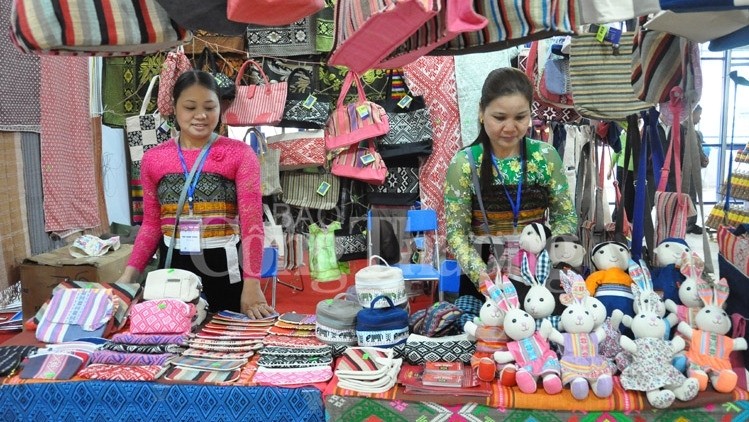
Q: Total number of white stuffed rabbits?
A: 9